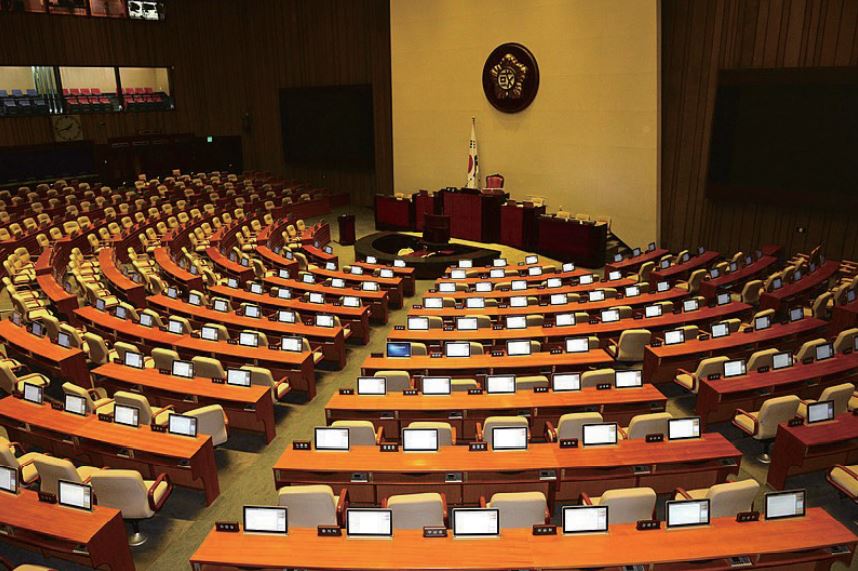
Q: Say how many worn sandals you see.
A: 0